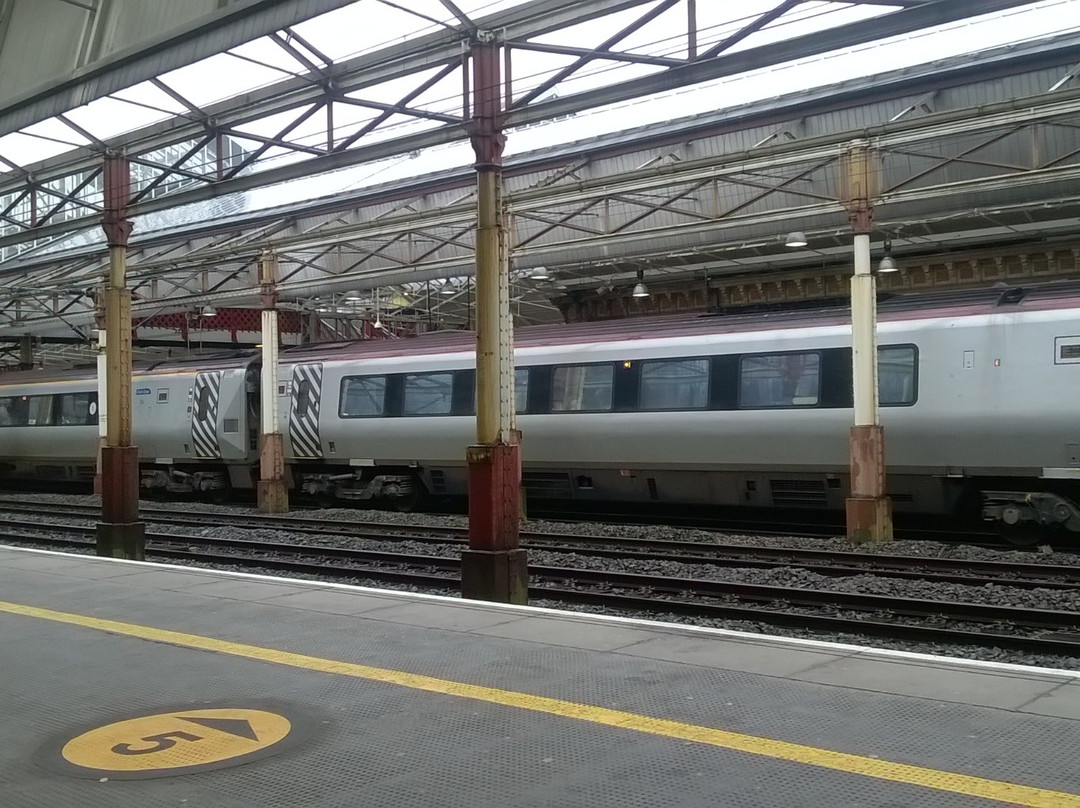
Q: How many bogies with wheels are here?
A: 3